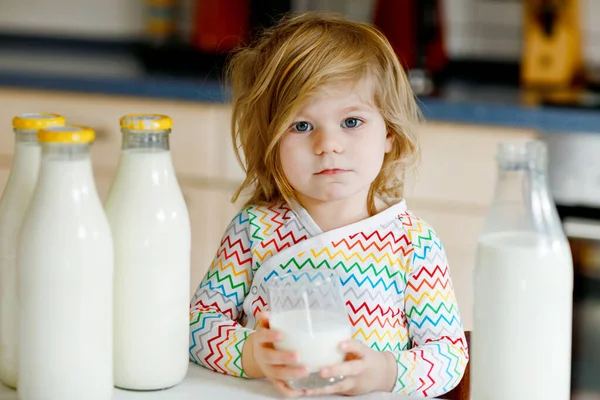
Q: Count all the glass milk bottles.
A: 4